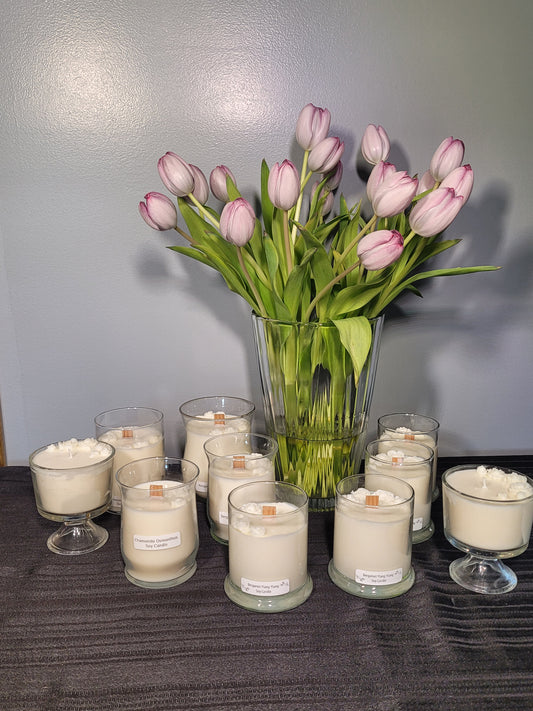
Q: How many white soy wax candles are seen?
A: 10